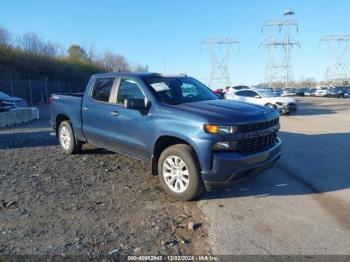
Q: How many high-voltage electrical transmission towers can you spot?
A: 3